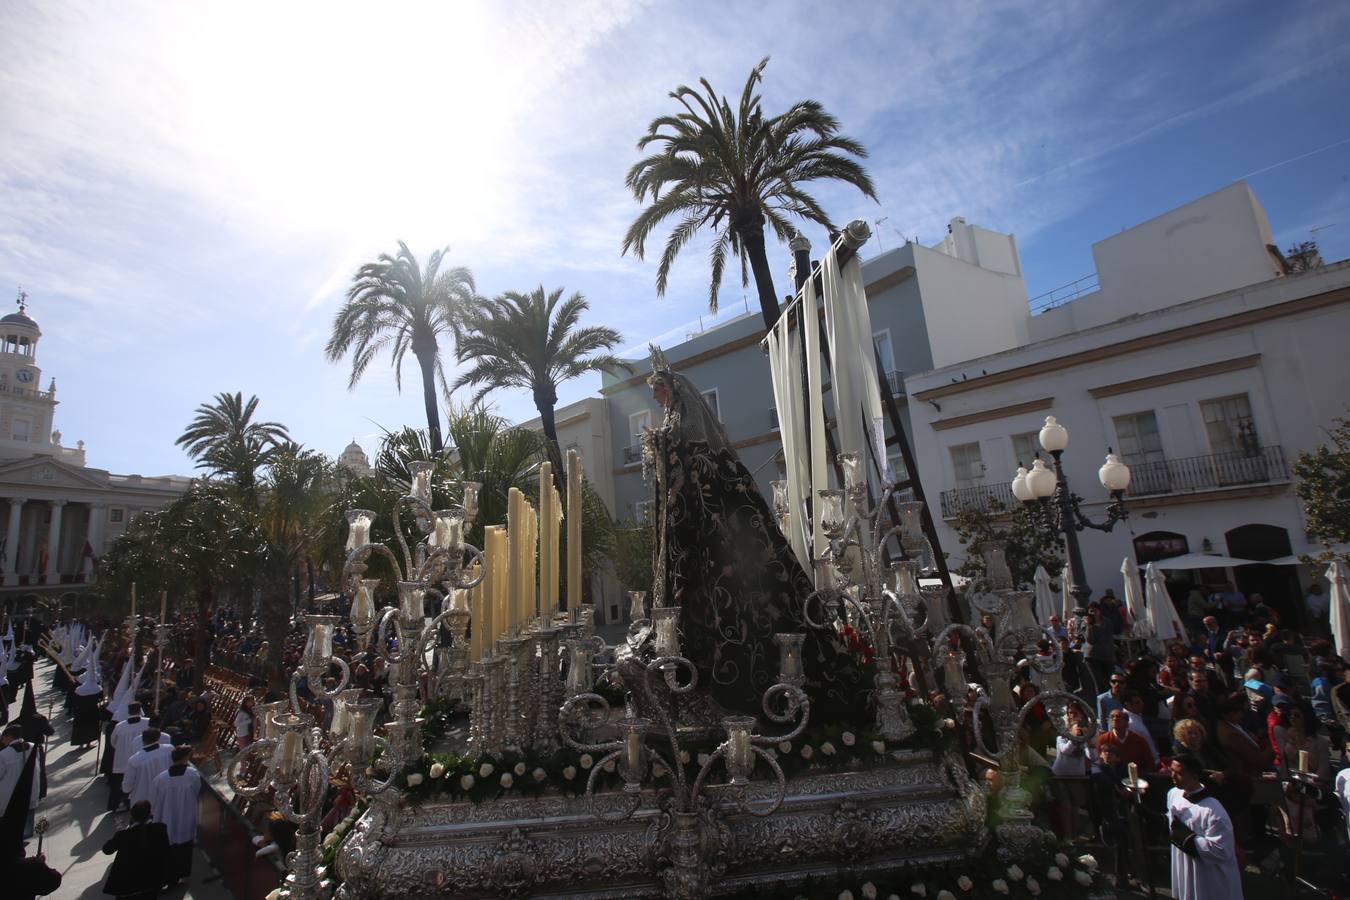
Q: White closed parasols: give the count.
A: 5